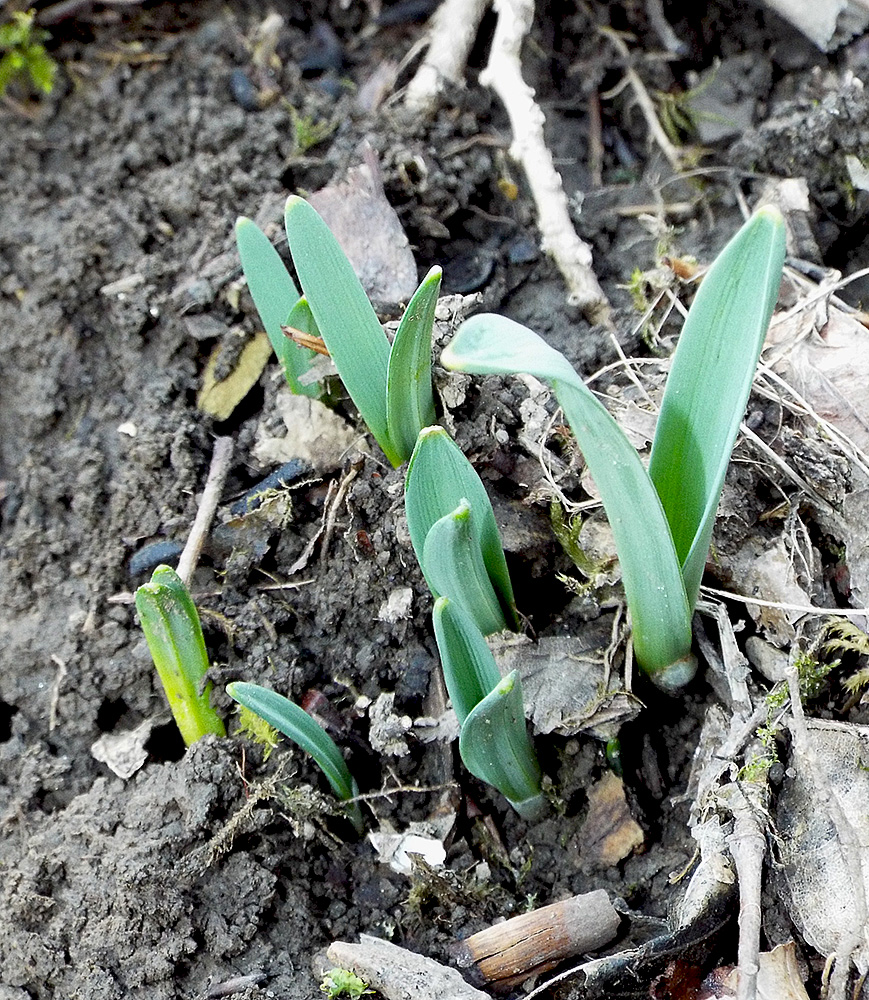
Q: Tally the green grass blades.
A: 13